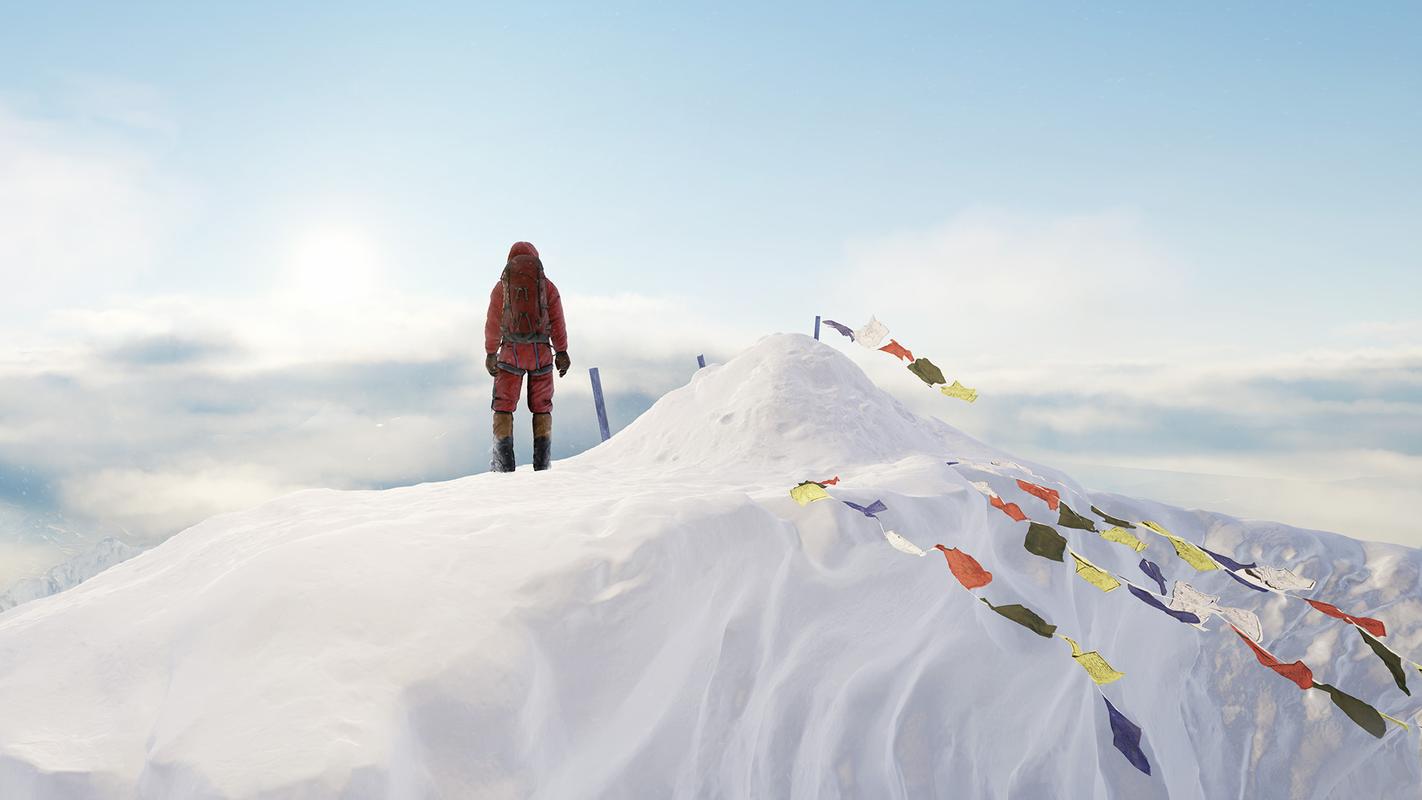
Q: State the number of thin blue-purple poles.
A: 3